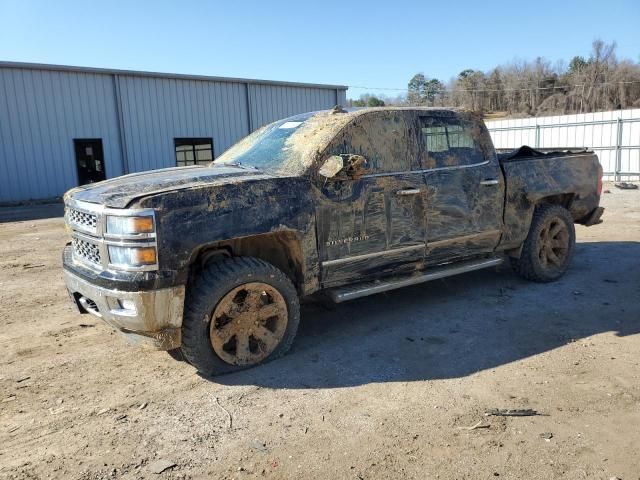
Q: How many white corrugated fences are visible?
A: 1